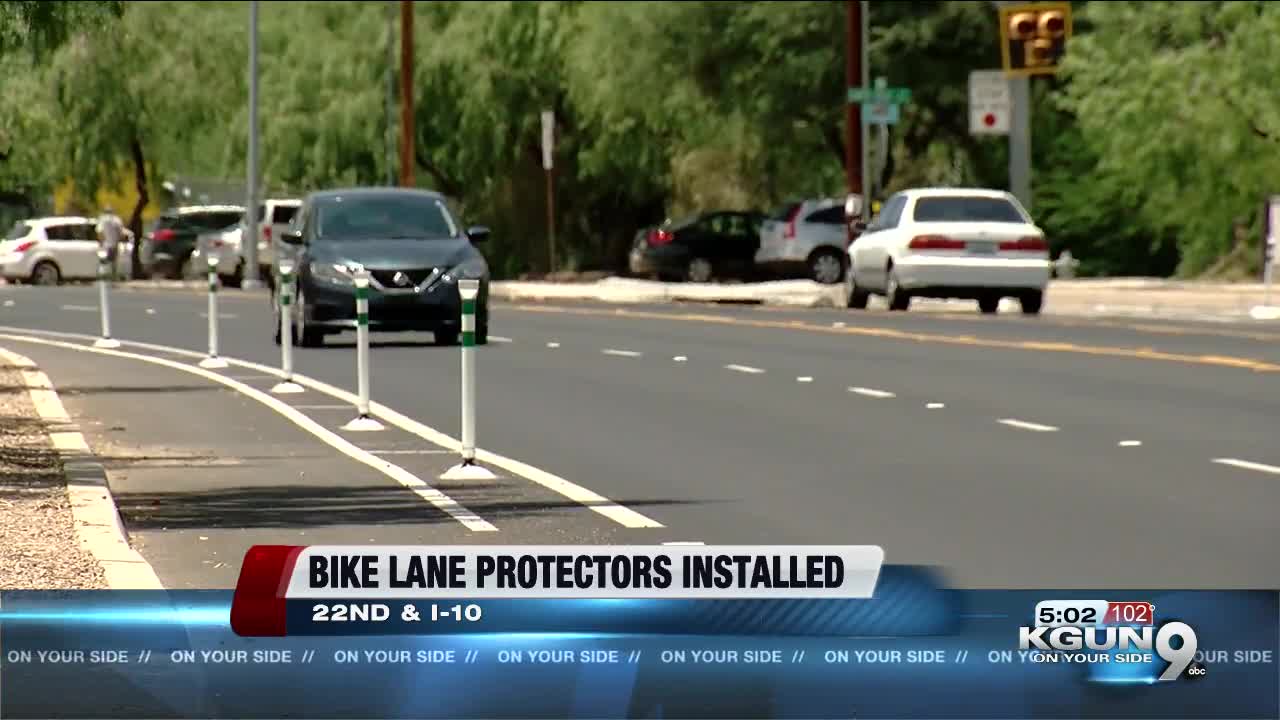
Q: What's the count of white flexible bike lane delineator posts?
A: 5